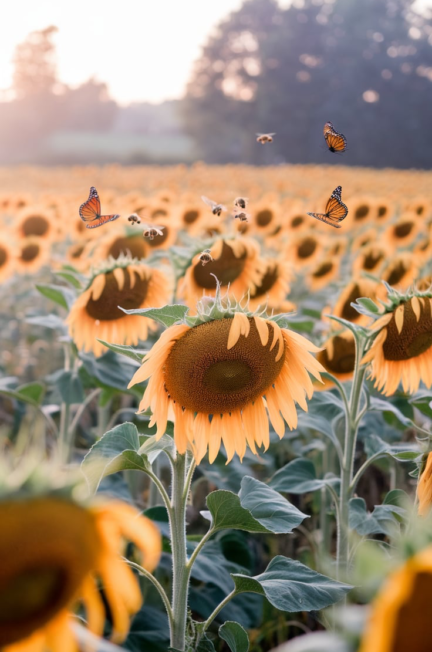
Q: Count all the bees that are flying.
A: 7